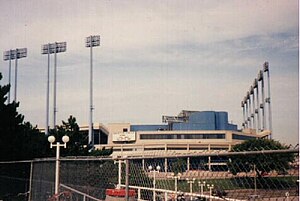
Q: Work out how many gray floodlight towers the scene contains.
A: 12